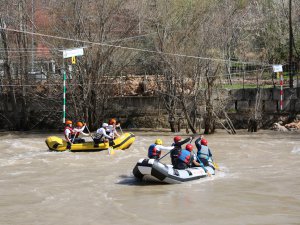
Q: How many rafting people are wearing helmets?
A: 8